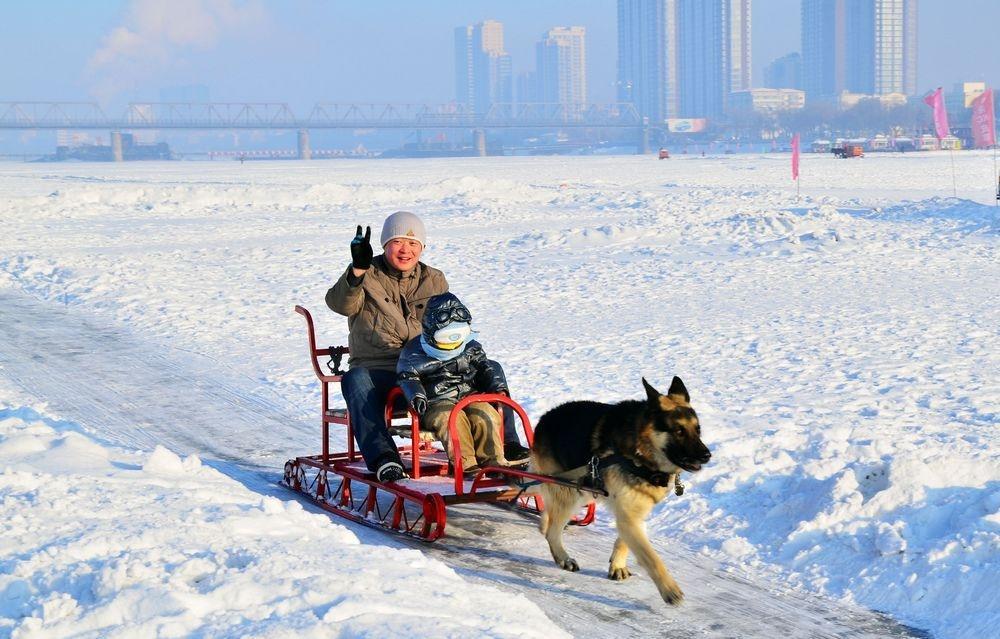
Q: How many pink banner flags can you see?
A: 3